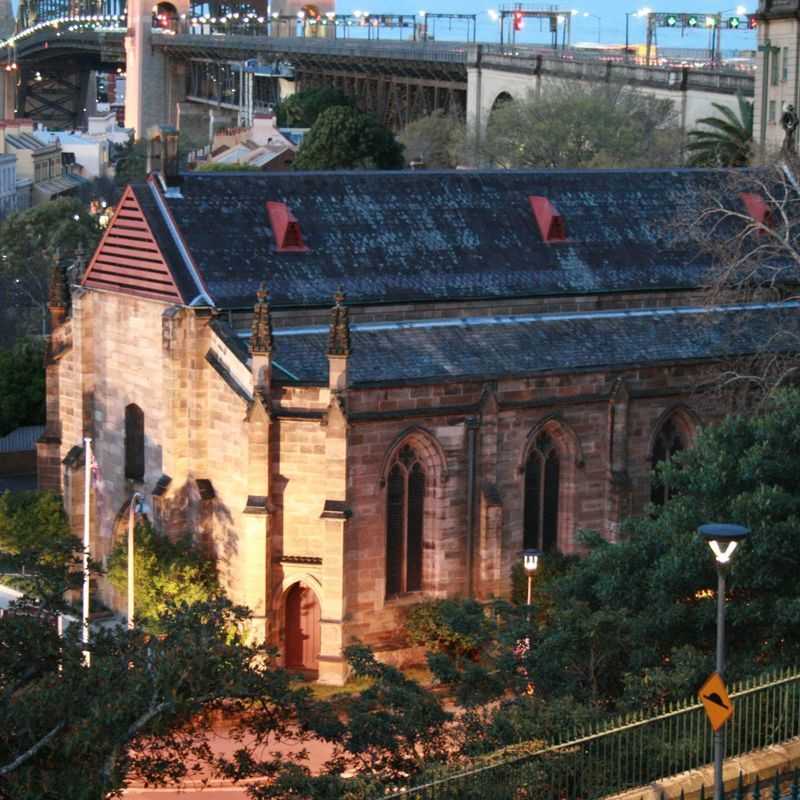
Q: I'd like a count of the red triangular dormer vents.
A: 3